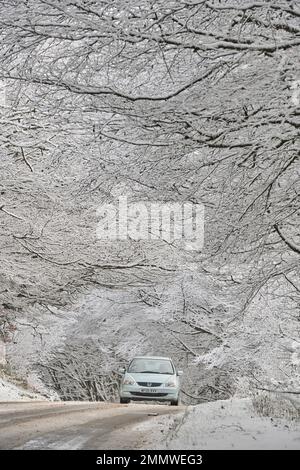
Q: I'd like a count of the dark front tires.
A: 2